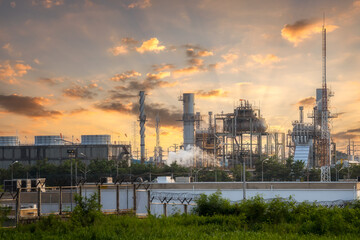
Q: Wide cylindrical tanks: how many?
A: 3